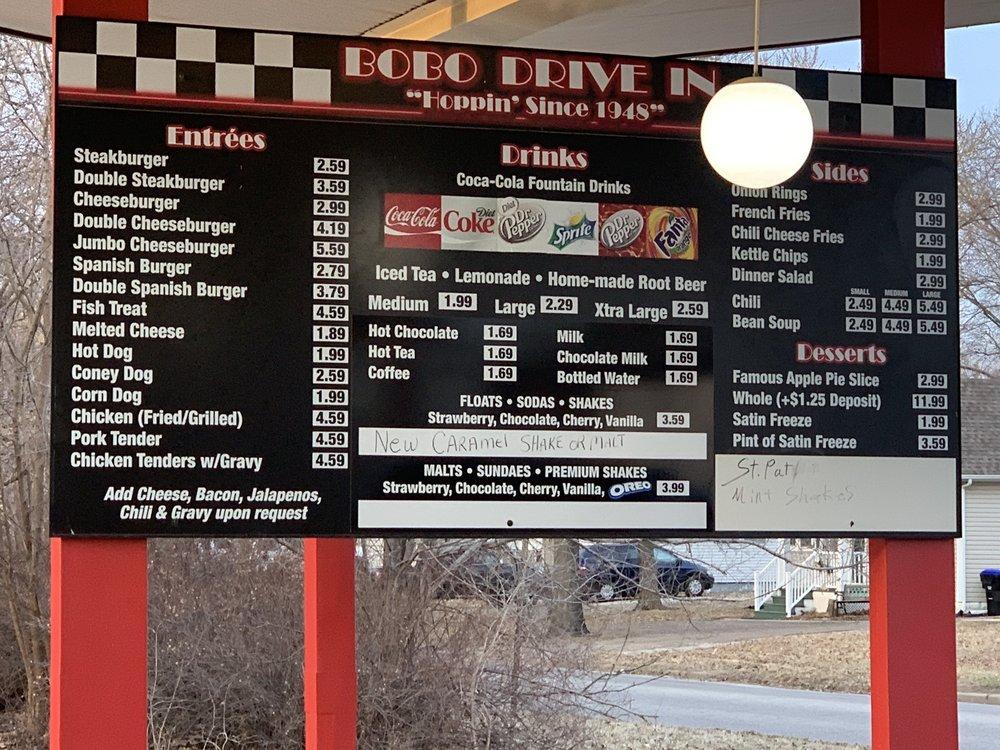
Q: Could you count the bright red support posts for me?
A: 3